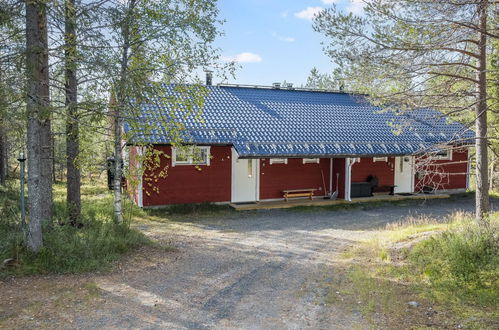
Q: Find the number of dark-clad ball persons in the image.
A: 0